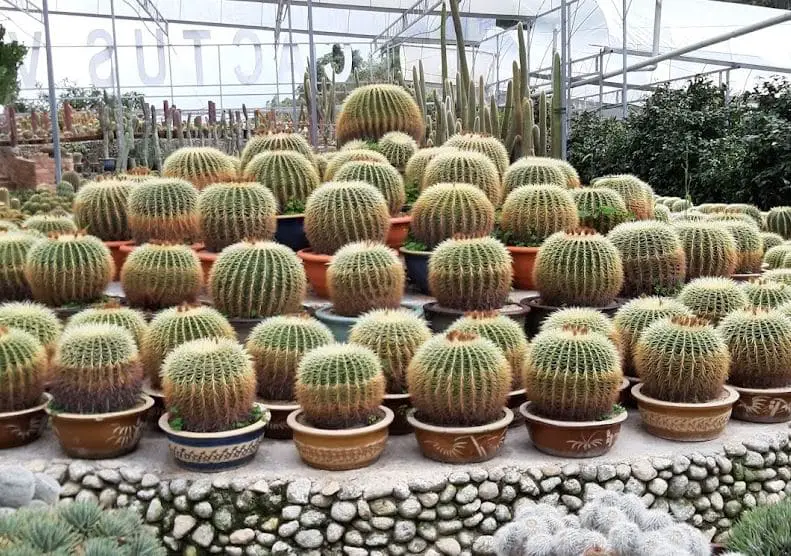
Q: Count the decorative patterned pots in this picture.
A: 8